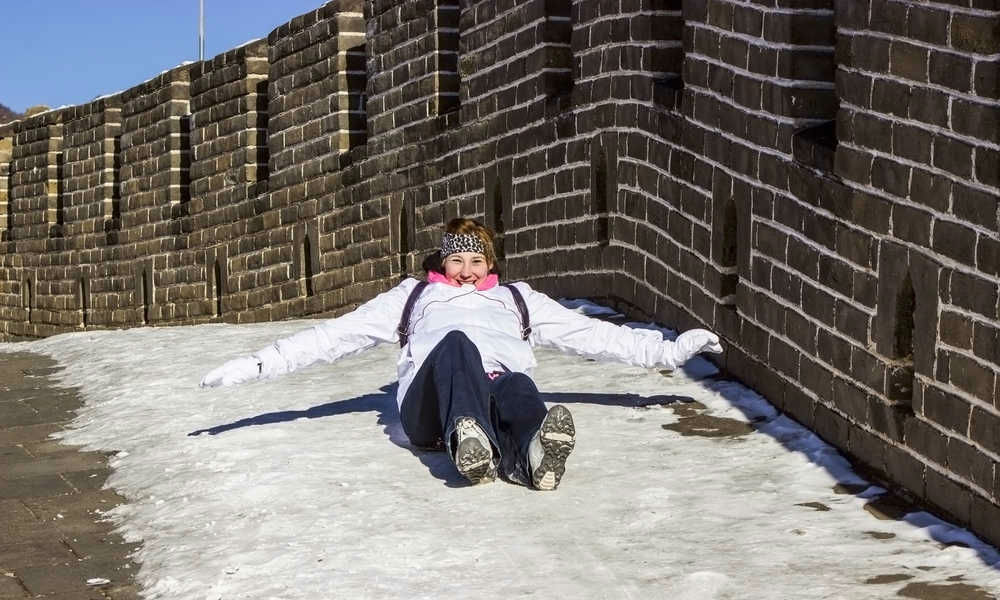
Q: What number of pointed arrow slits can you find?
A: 10